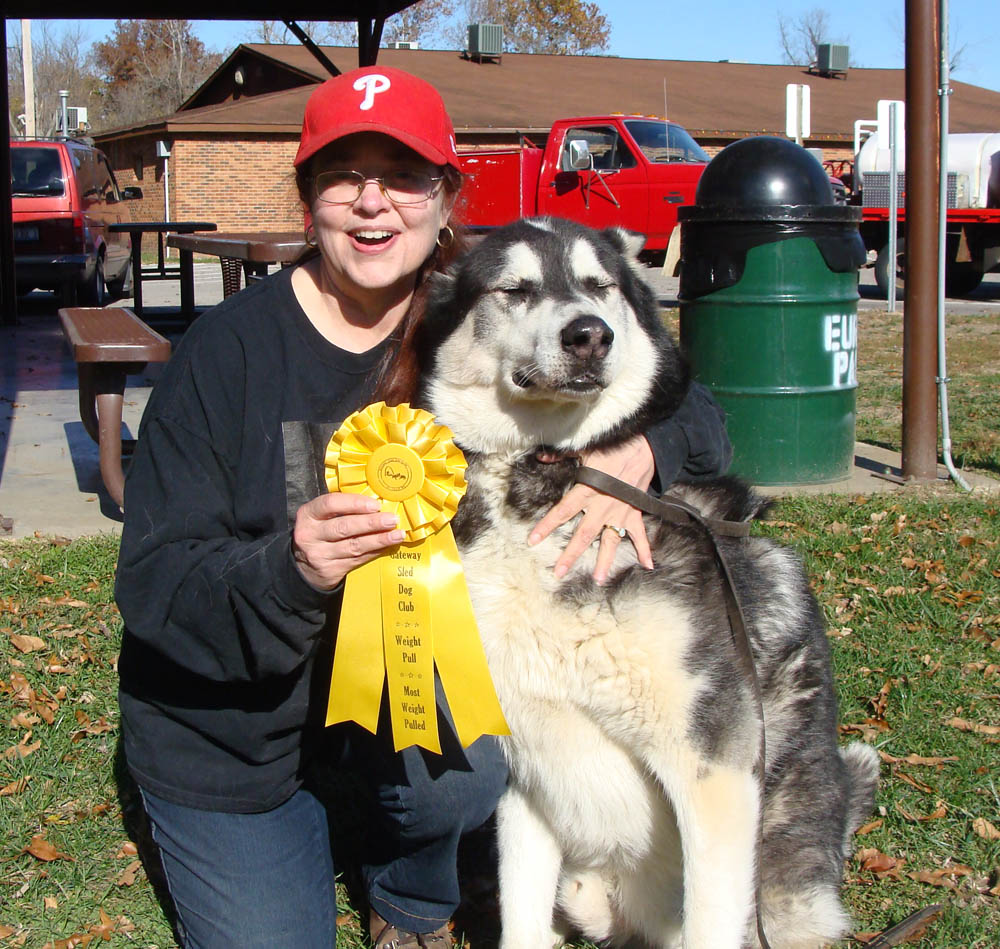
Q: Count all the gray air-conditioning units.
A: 2